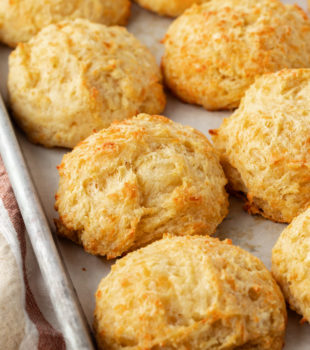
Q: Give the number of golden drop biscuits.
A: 8